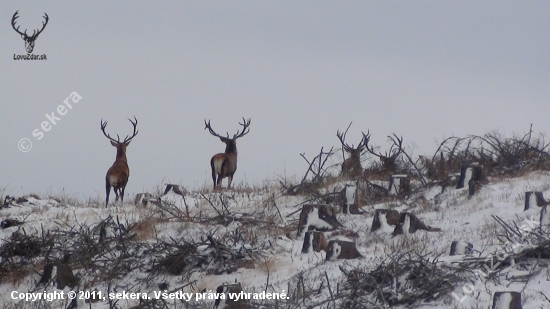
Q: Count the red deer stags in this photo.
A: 4